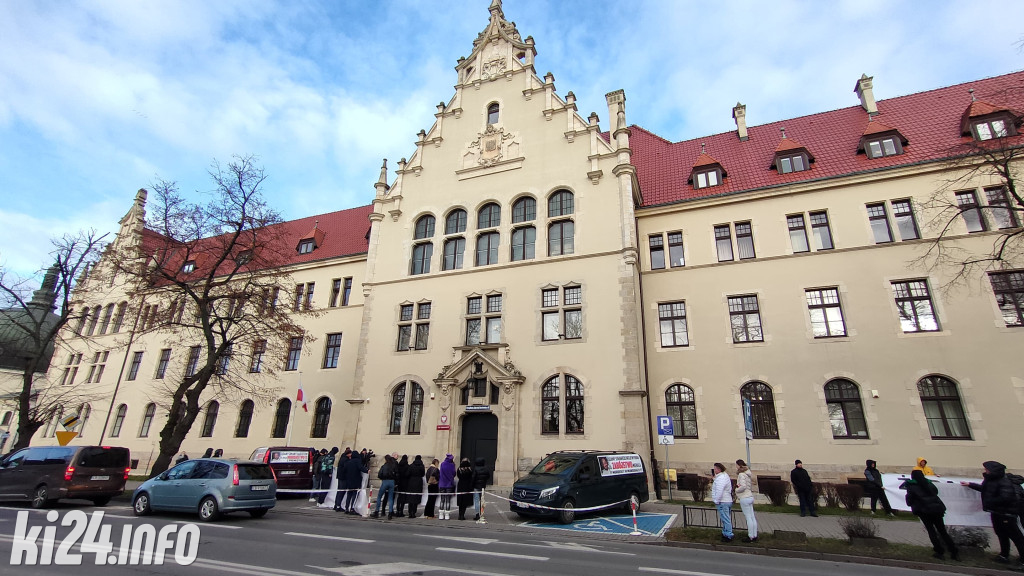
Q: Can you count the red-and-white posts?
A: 3